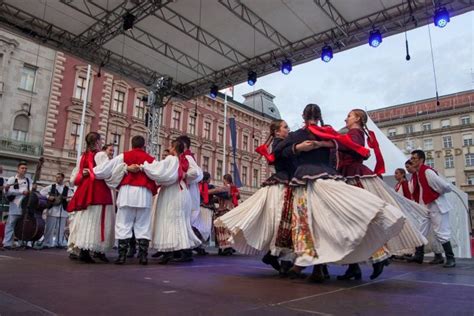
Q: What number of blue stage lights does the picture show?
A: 6